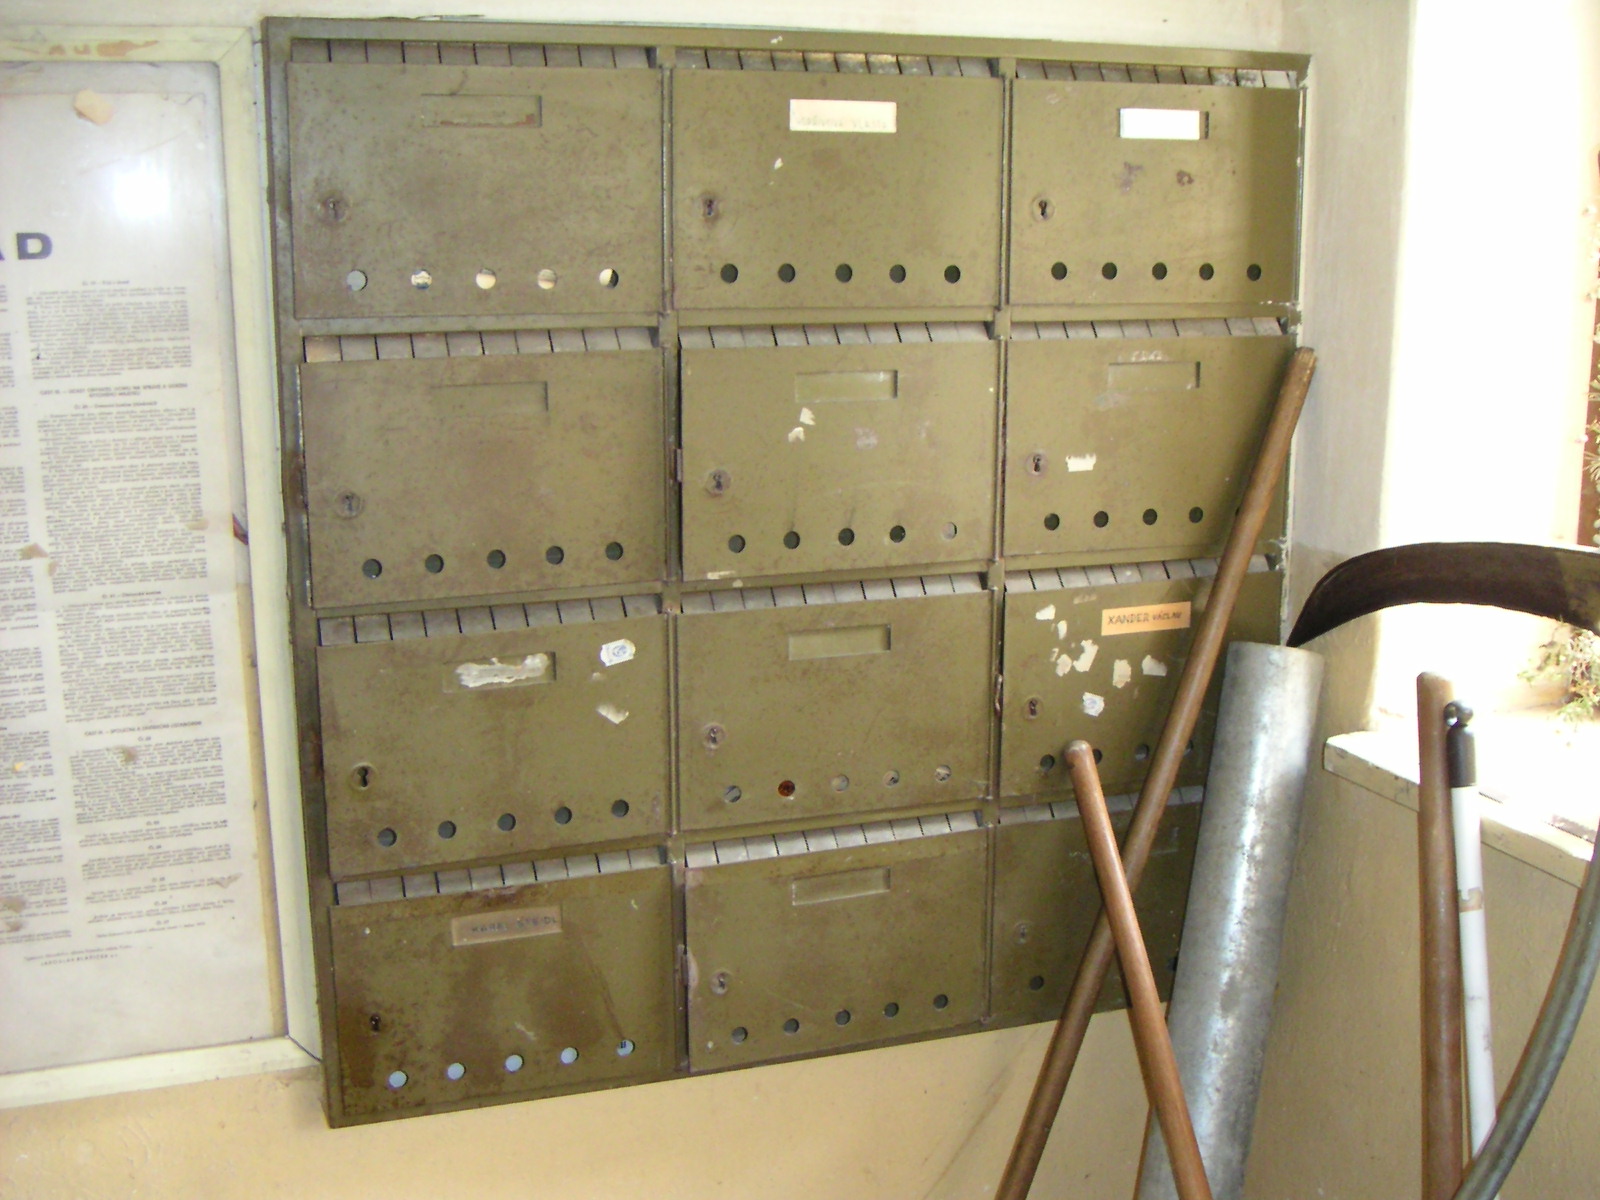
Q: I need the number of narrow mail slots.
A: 12